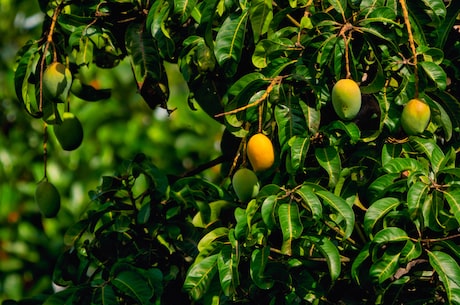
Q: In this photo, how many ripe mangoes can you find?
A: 1